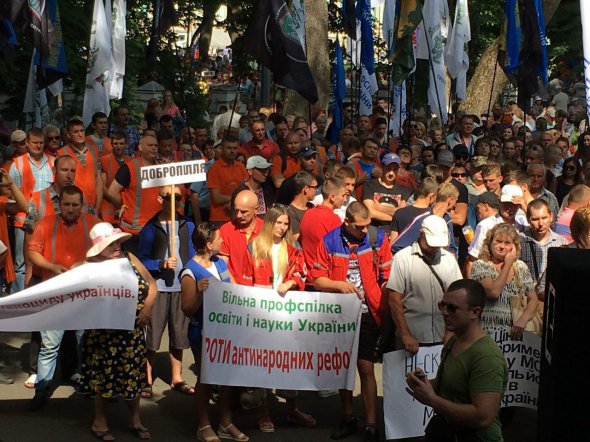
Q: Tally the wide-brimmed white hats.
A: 1